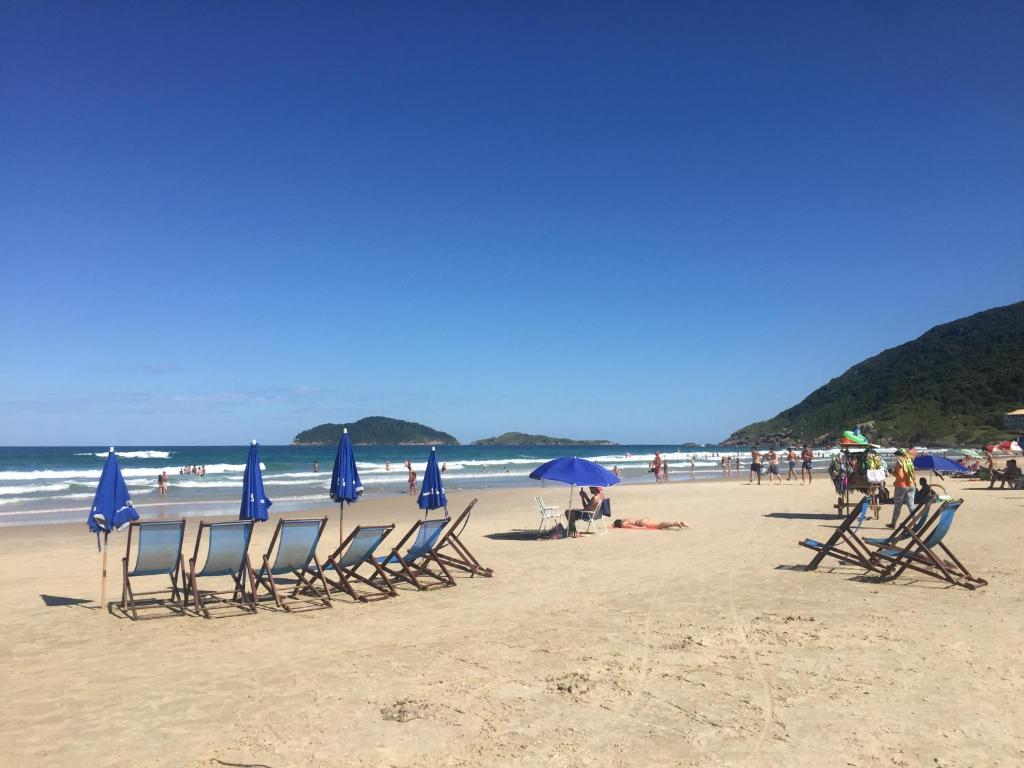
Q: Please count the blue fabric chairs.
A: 9